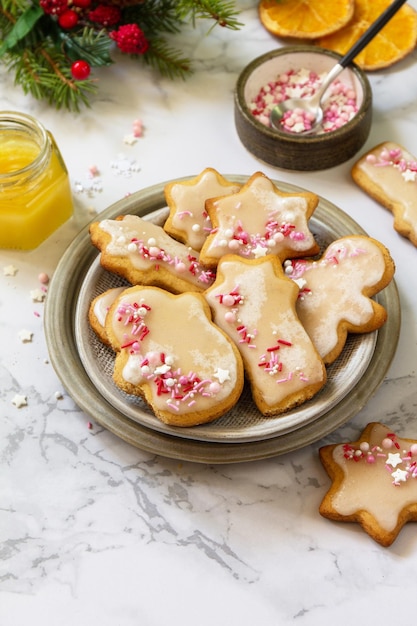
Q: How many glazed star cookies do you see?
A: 3